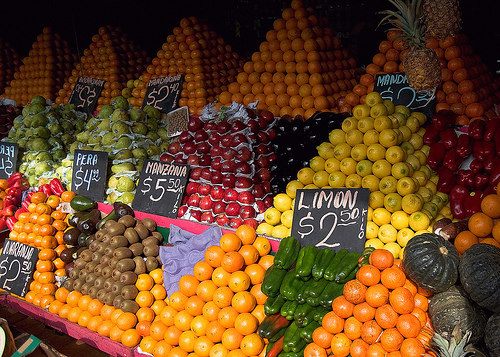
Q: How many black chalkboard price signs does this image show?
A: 8